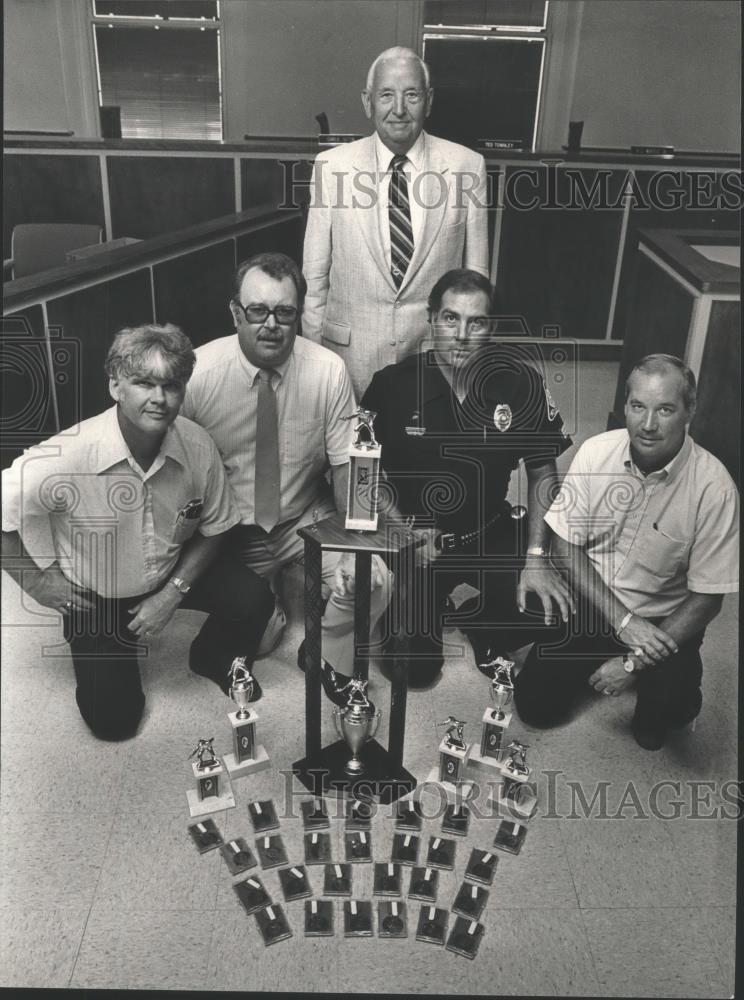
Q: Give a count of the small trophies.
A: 5